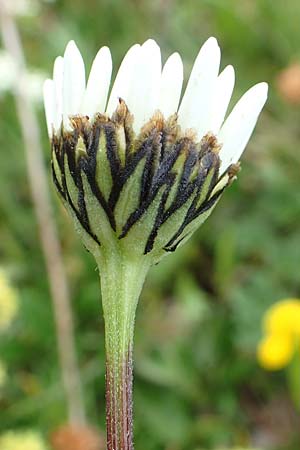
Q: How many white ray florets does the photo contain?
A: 10